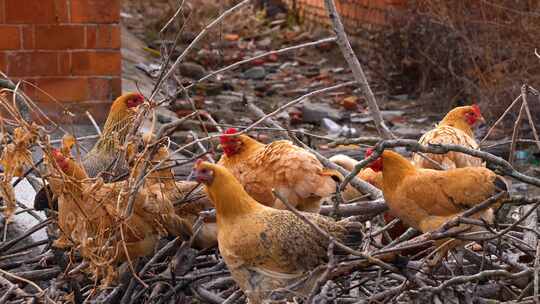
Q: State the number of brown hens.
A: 6